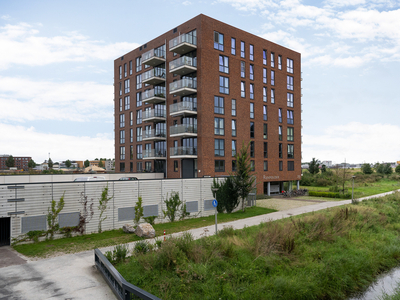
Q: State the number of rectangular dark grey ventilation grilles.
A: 6